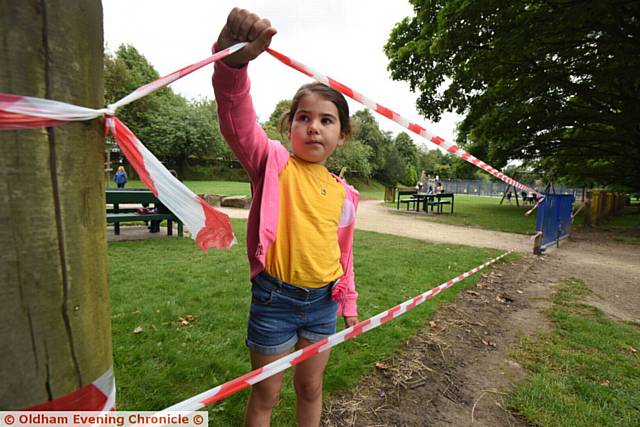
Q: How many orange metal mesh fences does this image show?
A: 0